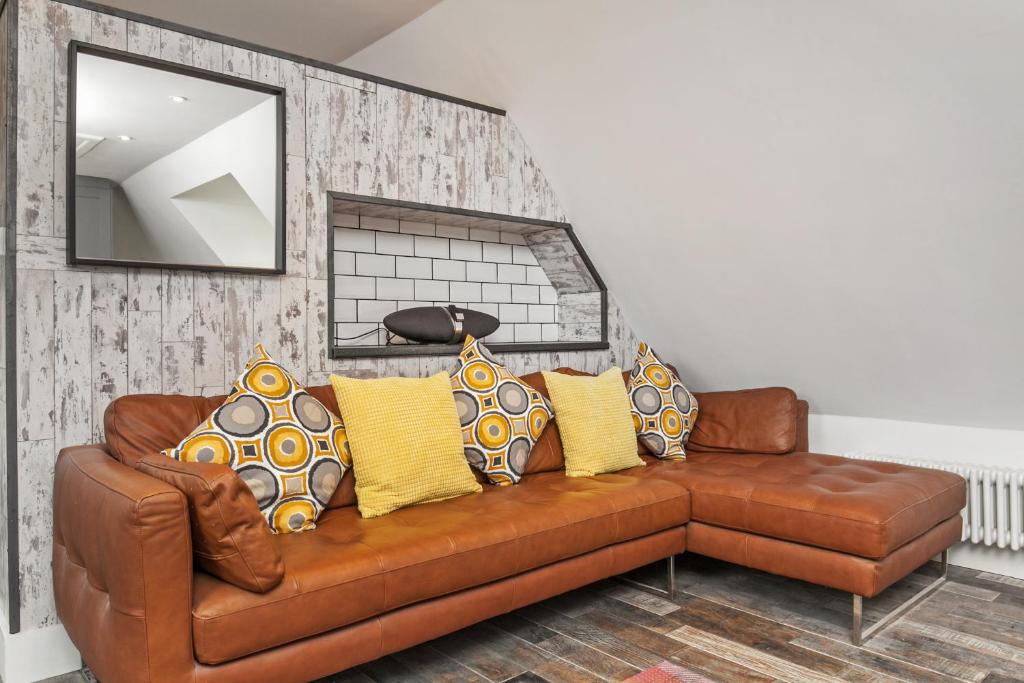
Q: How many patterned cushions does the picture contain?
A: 3